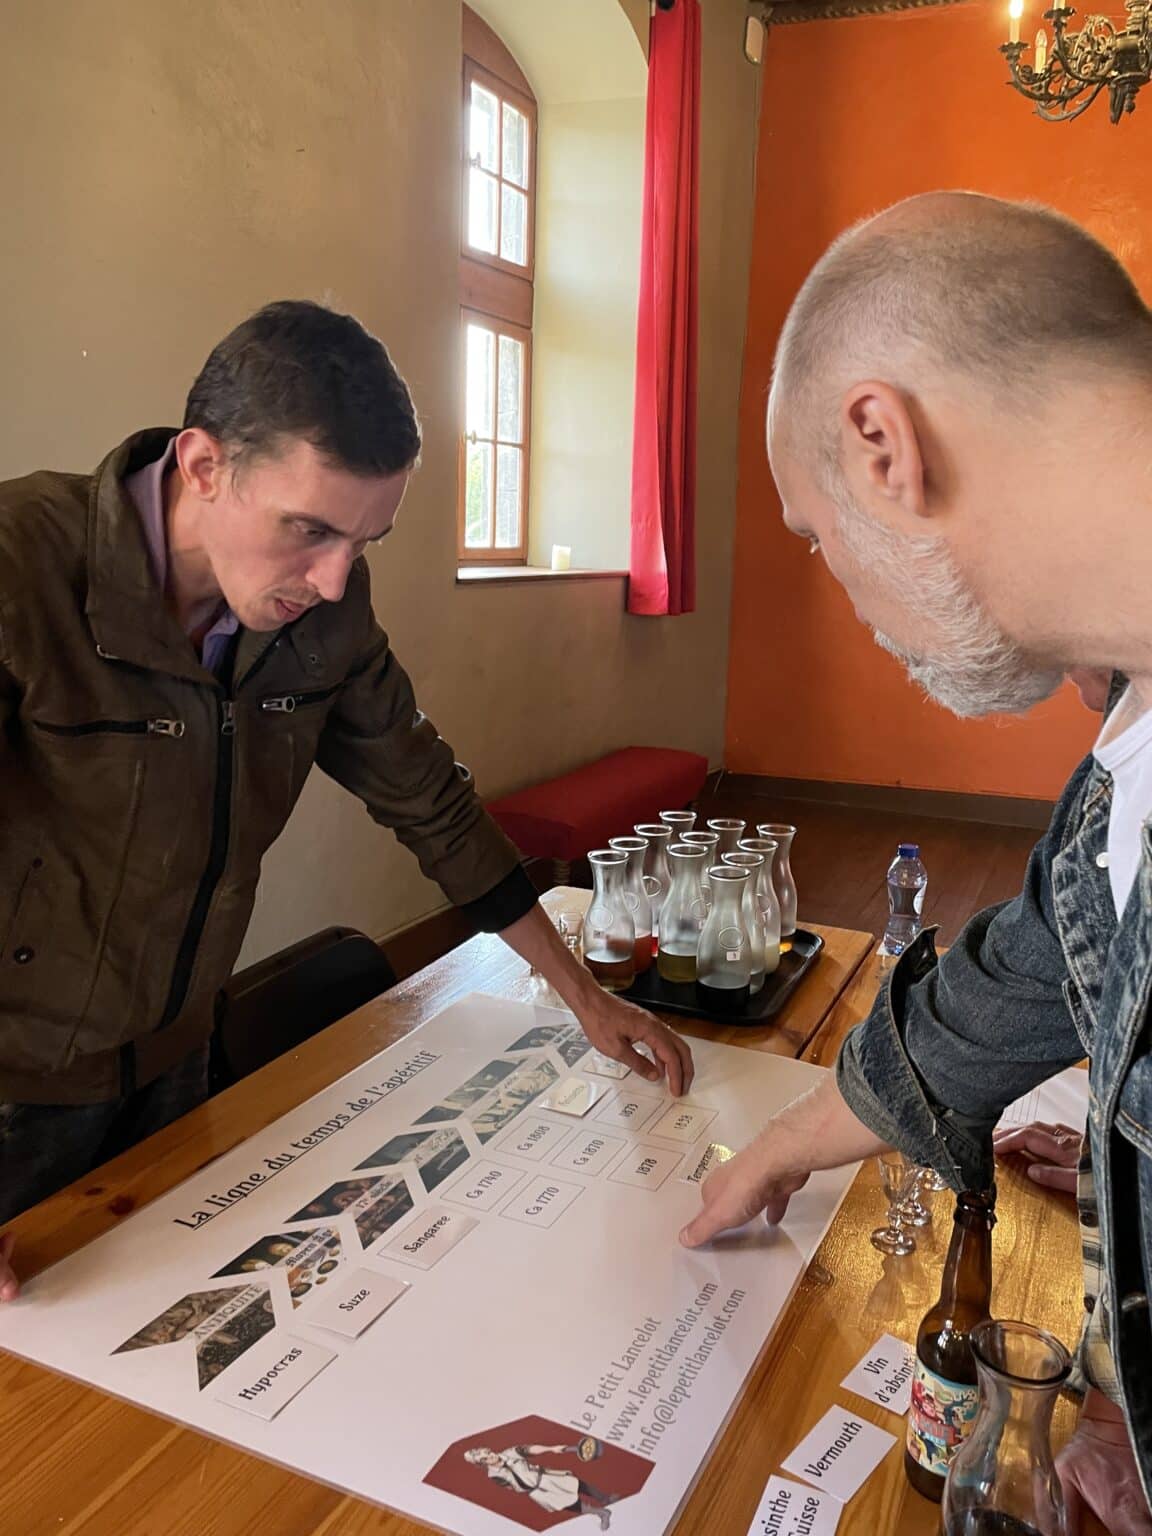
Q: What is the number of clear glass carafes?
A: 12